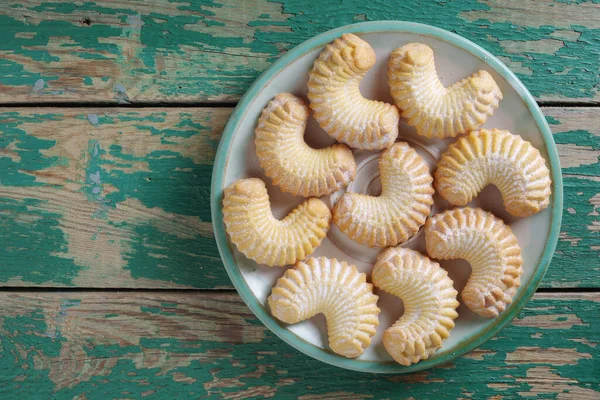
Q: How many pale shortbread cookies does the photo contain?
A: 9